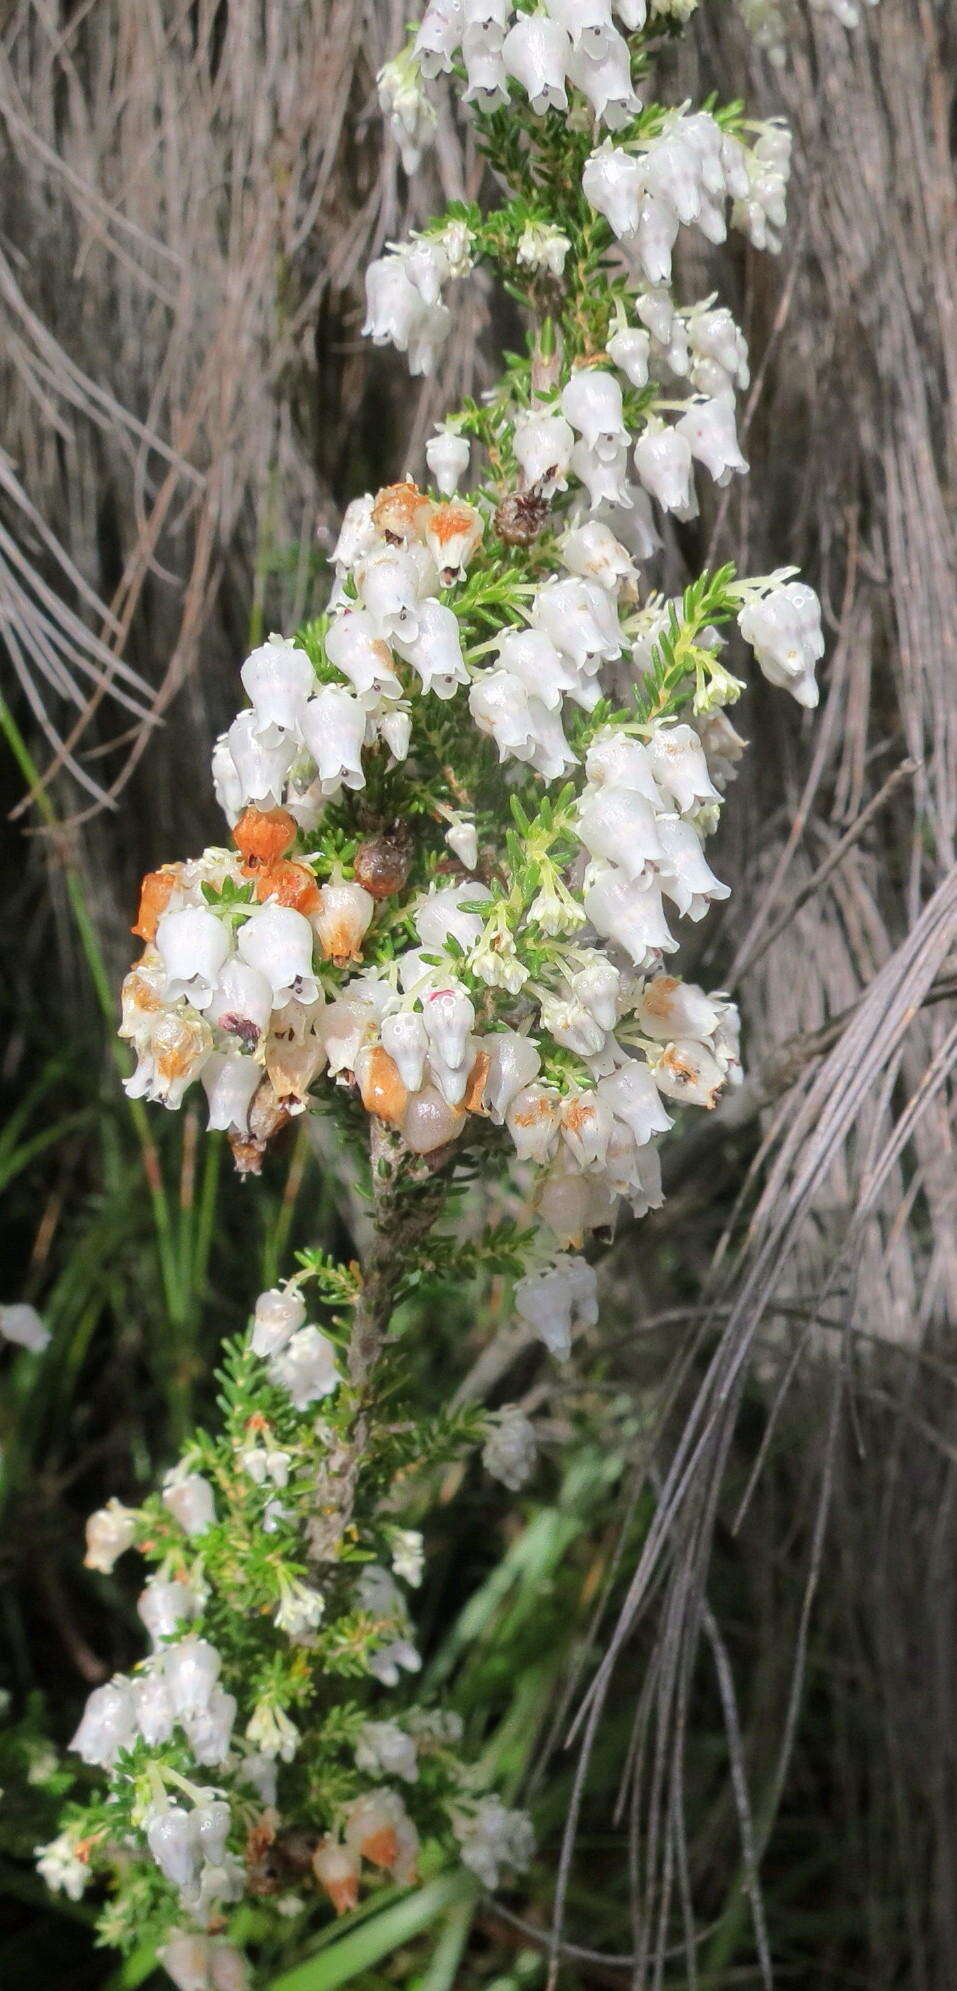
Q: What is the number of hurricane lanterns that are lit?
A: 0